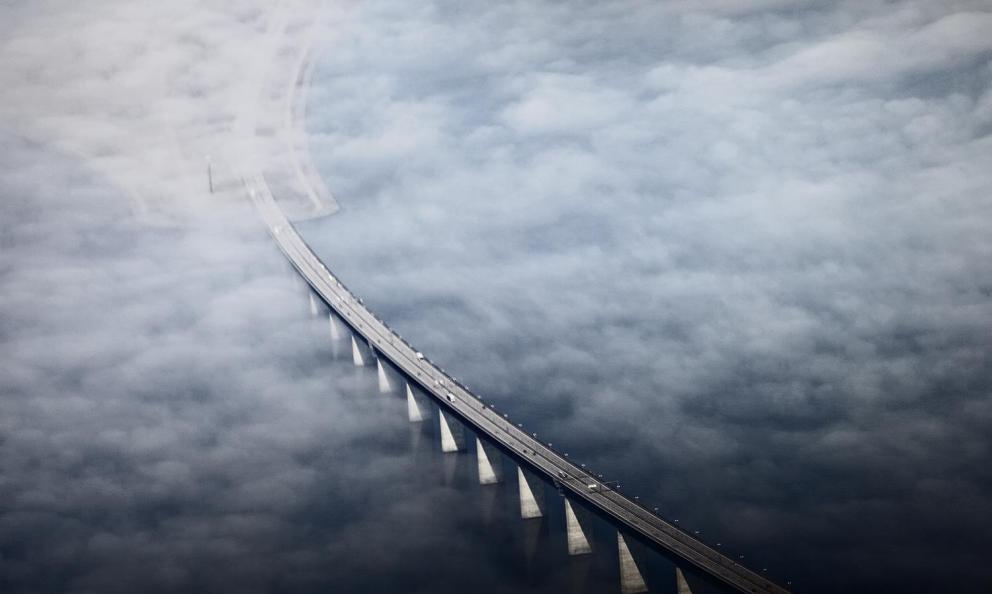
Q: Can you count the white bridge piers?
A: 11